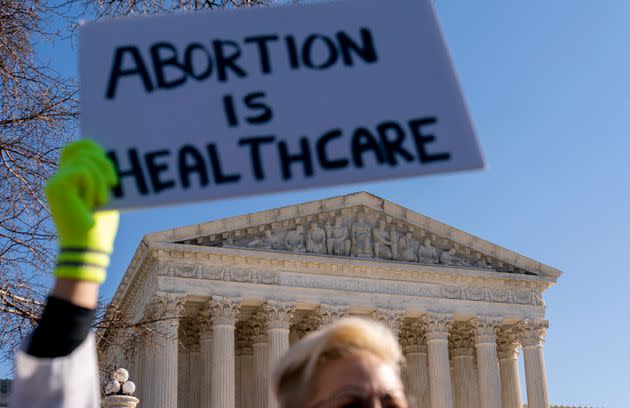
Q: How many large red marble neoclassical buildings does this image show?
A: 0